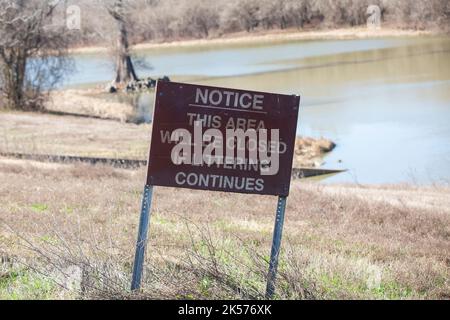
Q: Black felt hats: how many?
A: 0